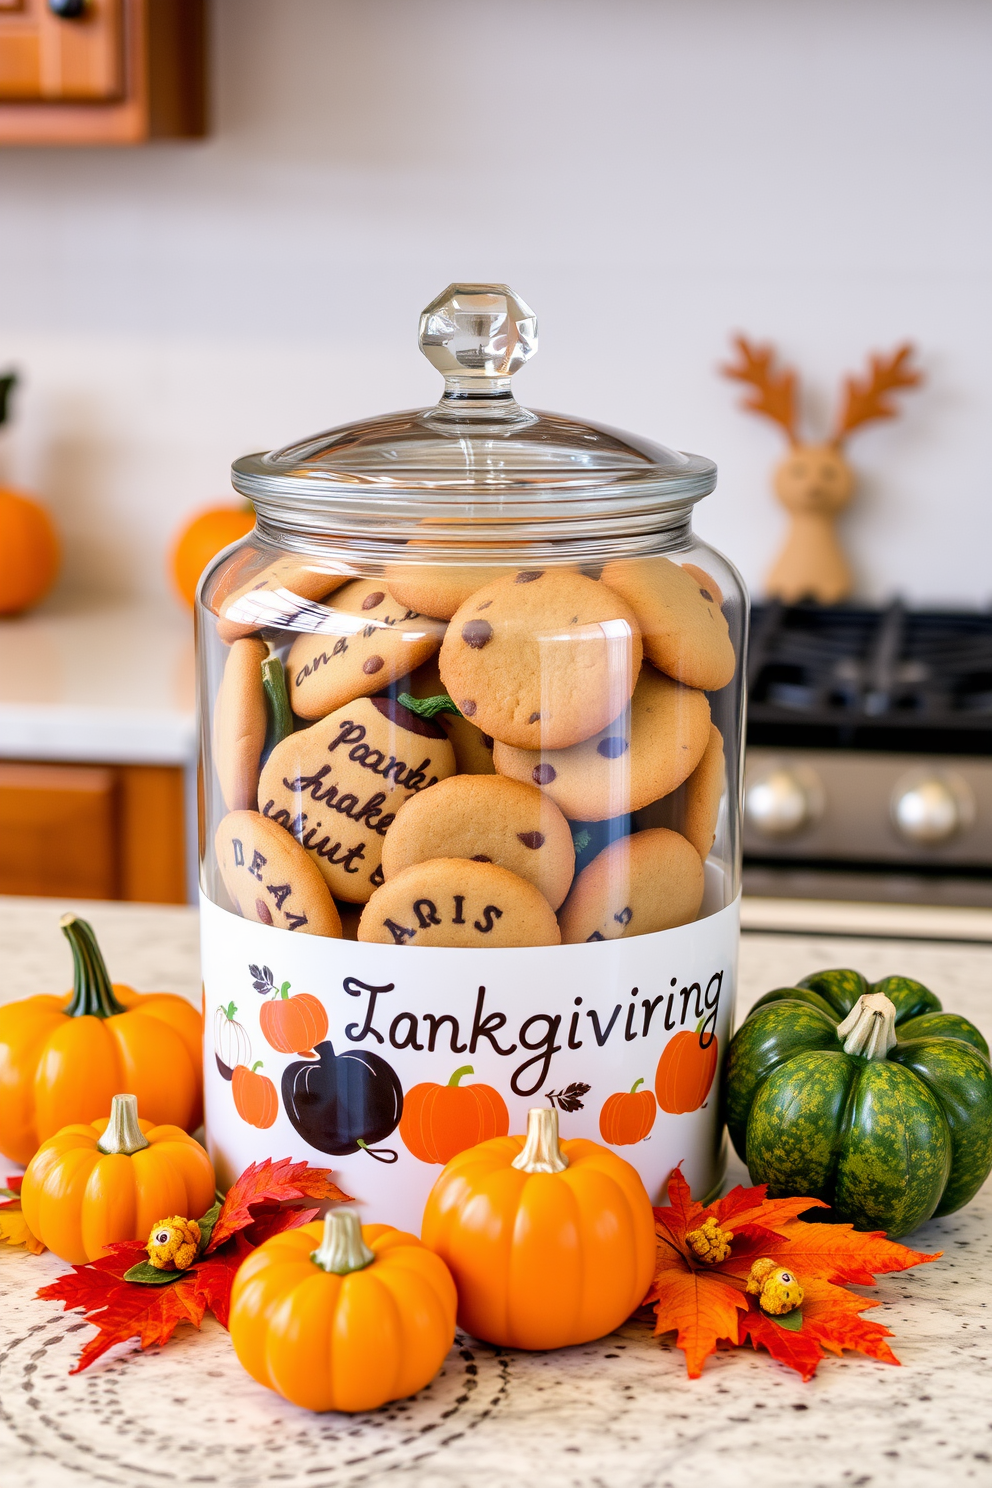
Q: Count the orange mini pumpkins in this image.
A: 4